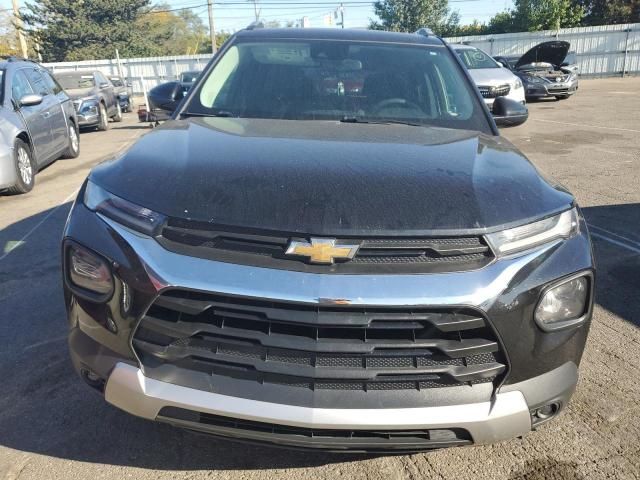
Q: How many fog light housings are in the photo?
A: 2